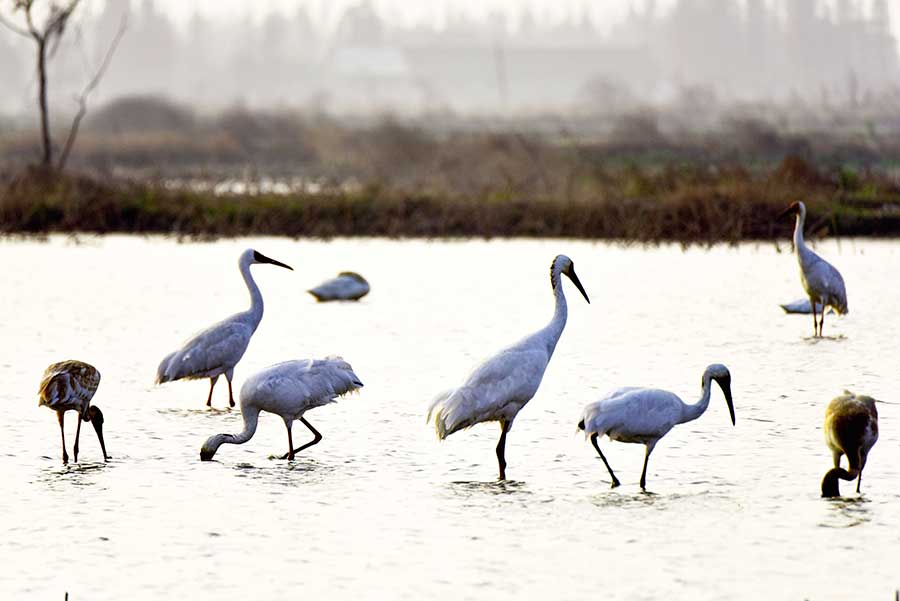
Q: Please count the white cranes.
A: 5